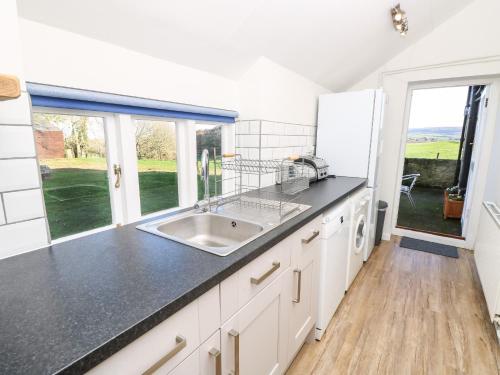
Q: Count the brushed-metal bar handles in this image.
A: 6